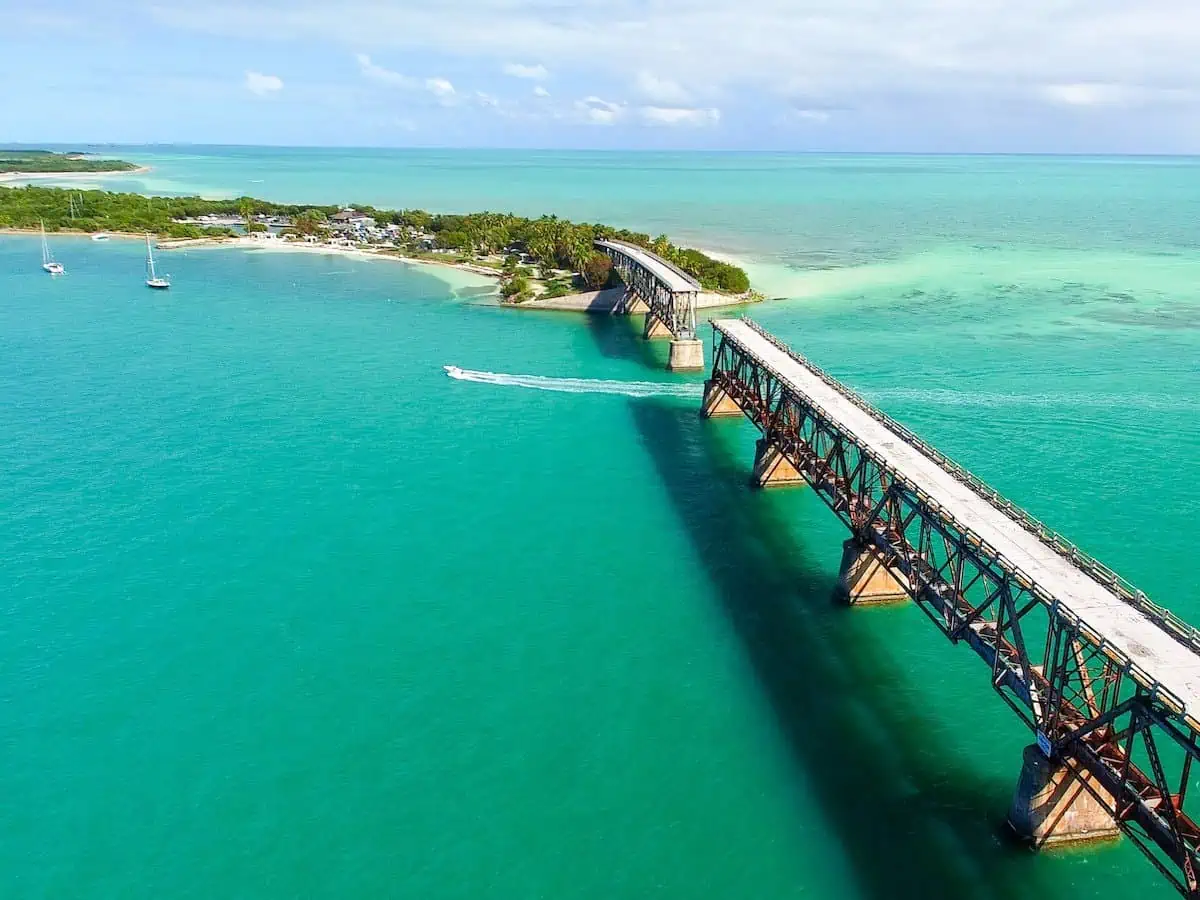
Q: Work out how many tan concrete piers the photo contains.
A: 7